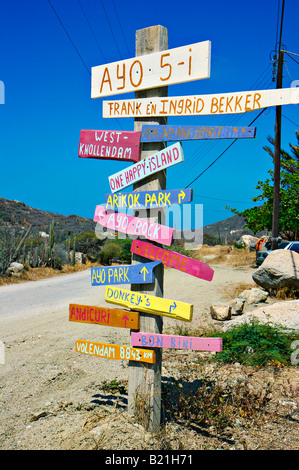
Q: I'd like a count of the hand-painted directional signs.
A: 13